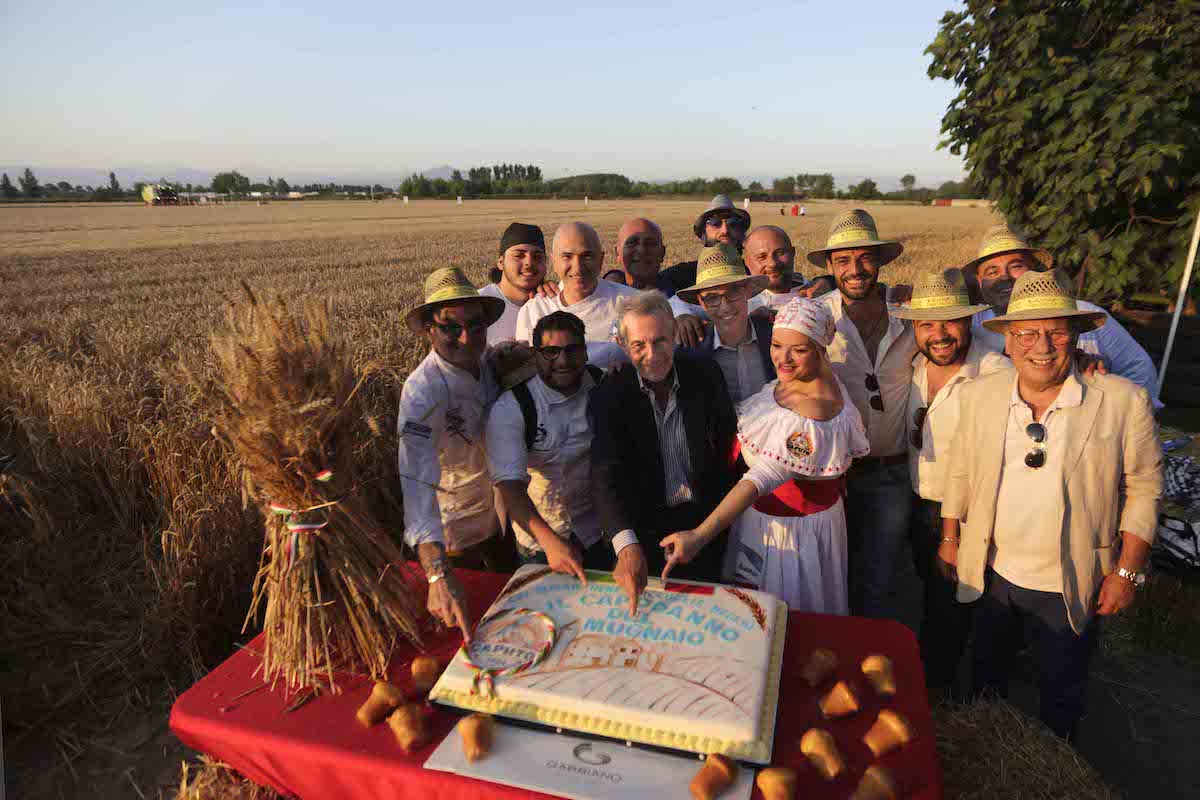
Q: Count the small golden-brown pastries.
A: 12